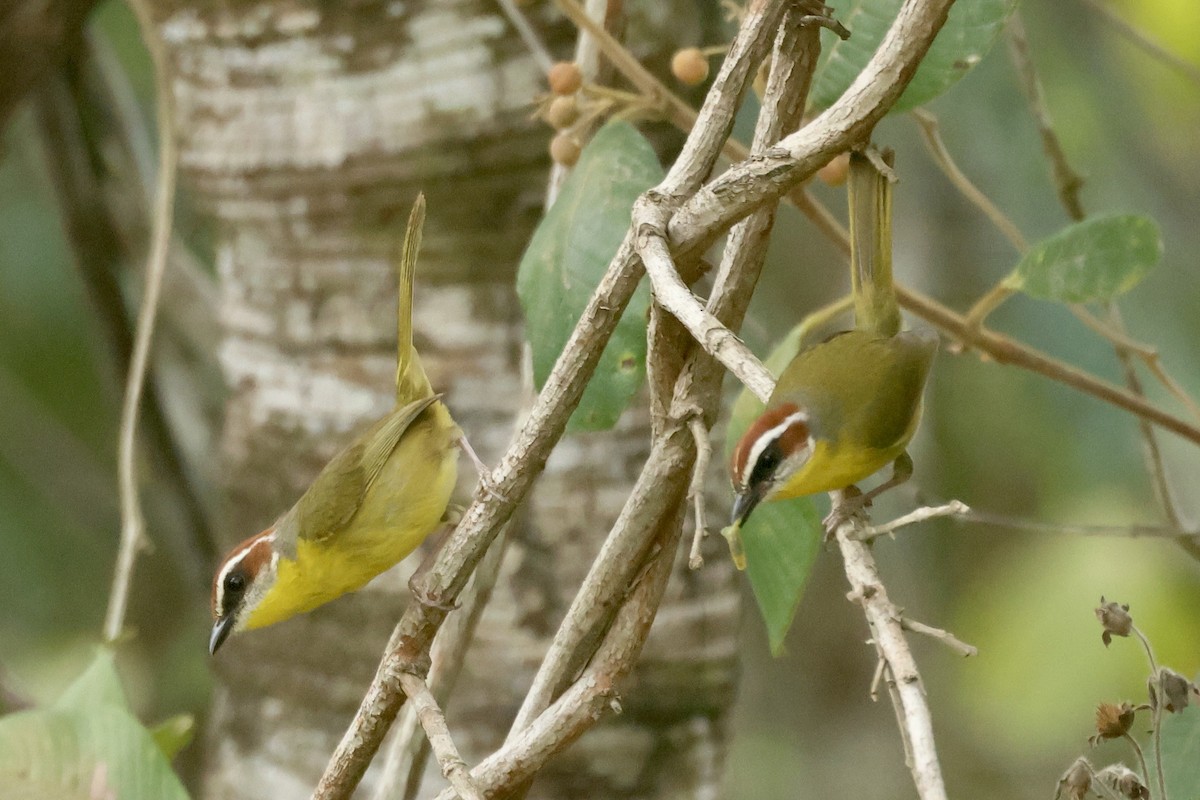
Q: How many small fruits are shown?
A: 5